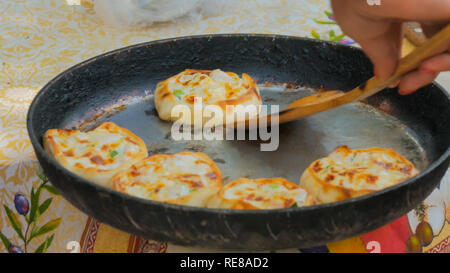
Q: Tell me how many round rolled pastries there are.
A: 5